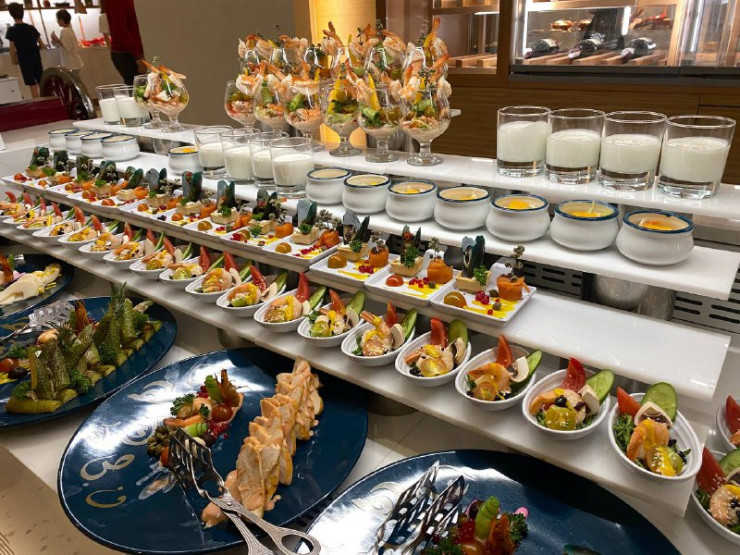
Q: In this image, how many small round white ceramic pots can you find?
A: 12